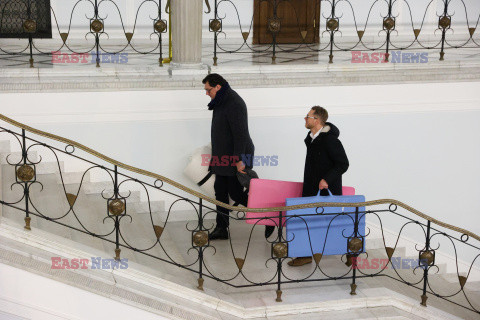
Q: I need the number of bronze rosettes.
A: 14